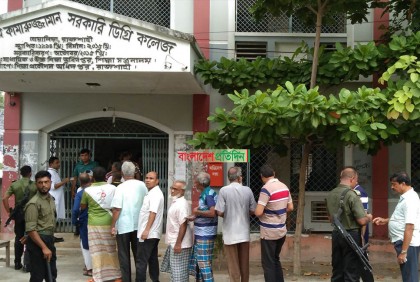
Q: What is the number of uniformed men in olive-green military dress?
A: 3